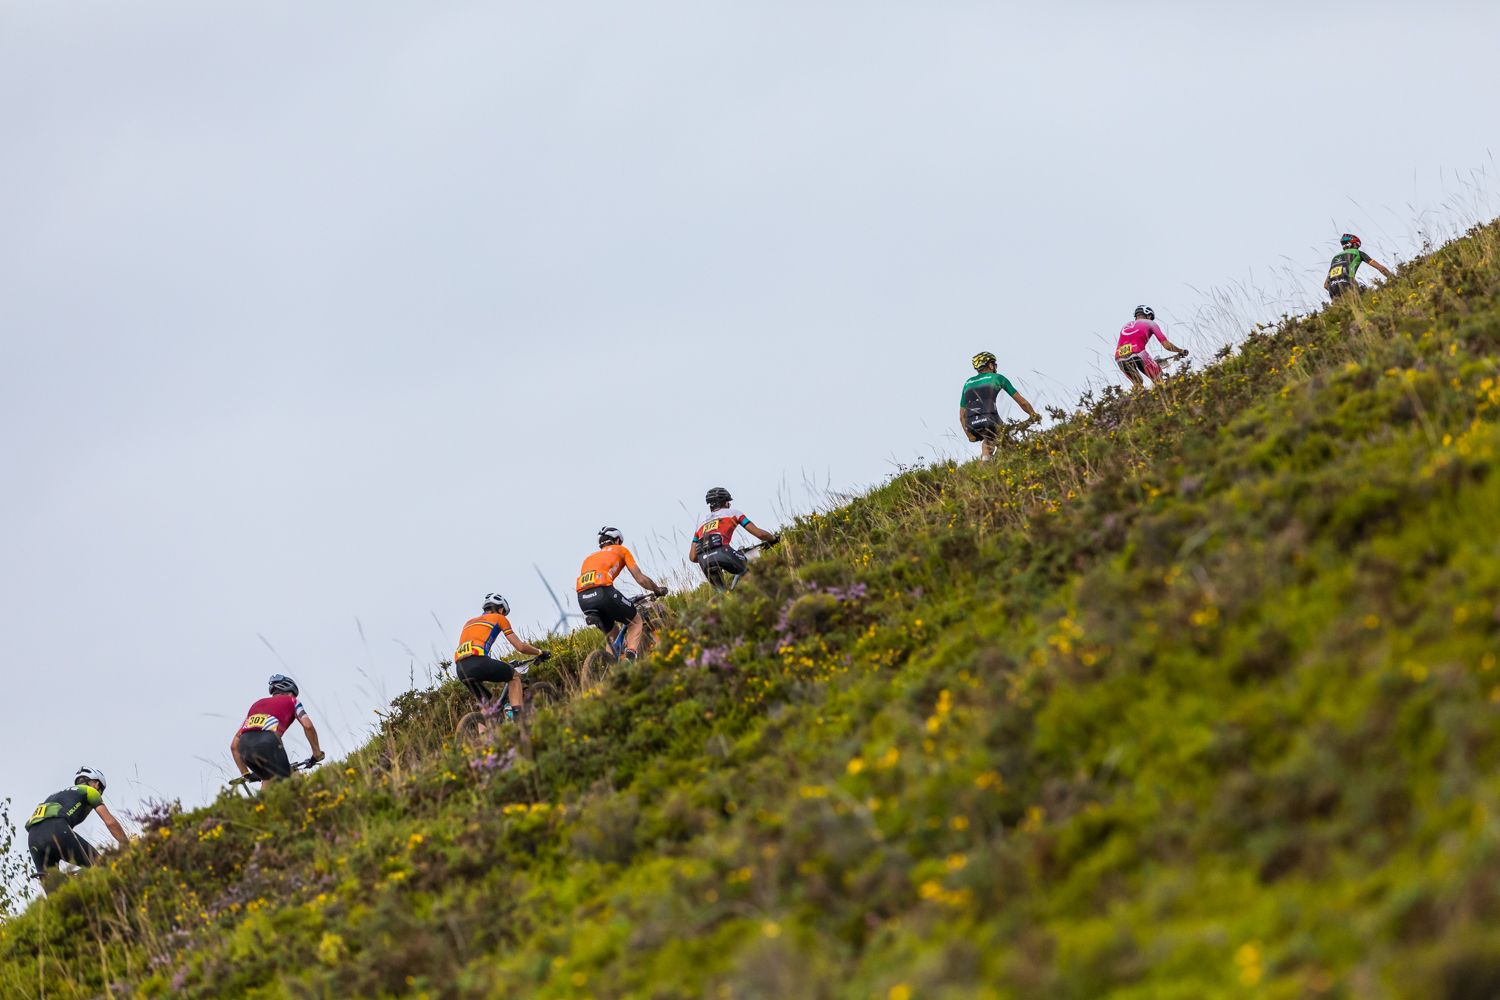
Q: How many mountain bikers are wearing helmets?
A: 8